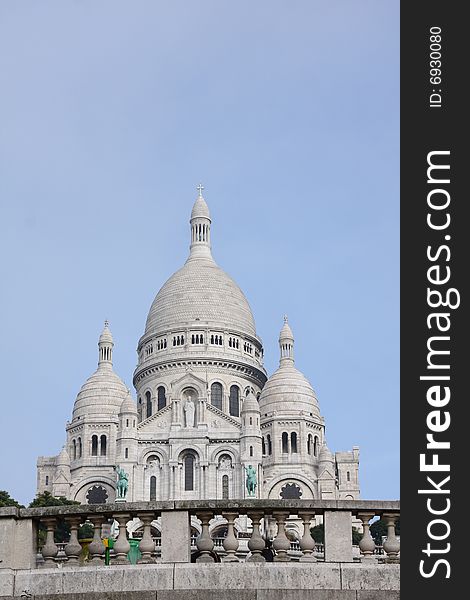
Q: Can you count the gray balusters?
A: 12